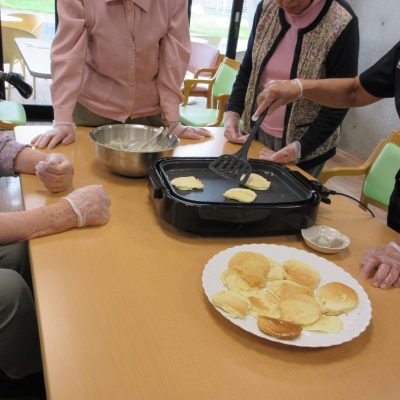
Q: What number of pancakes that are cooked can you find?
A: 11